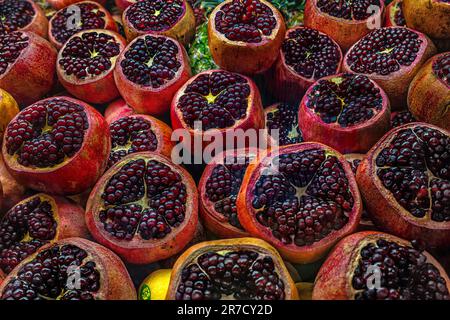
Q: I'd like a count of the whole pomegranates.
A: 0